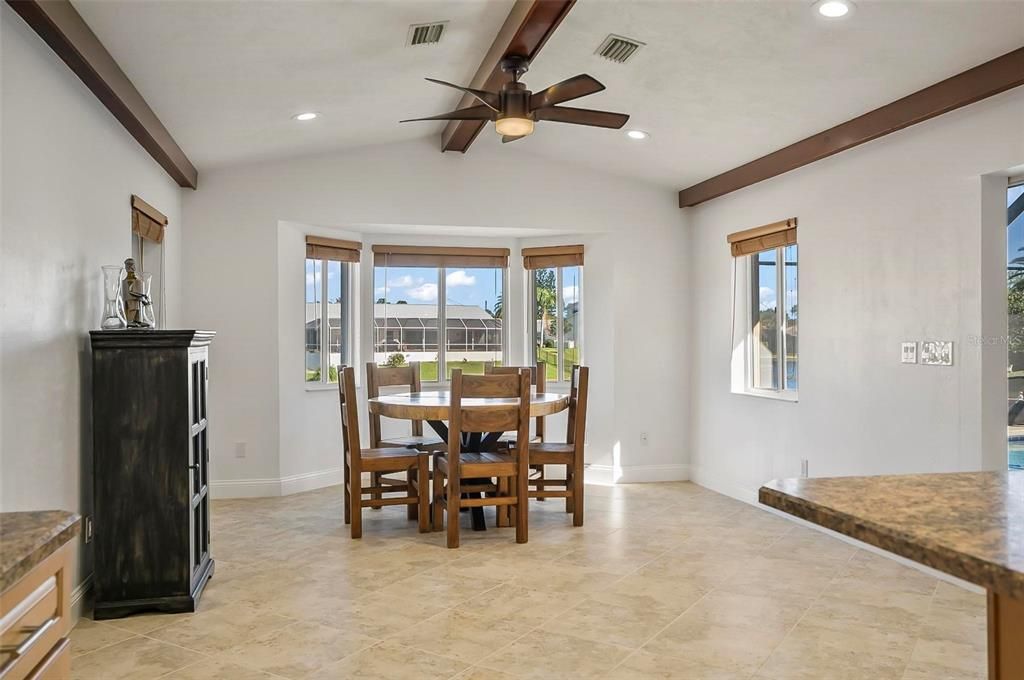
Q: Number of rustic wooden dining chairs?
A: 5